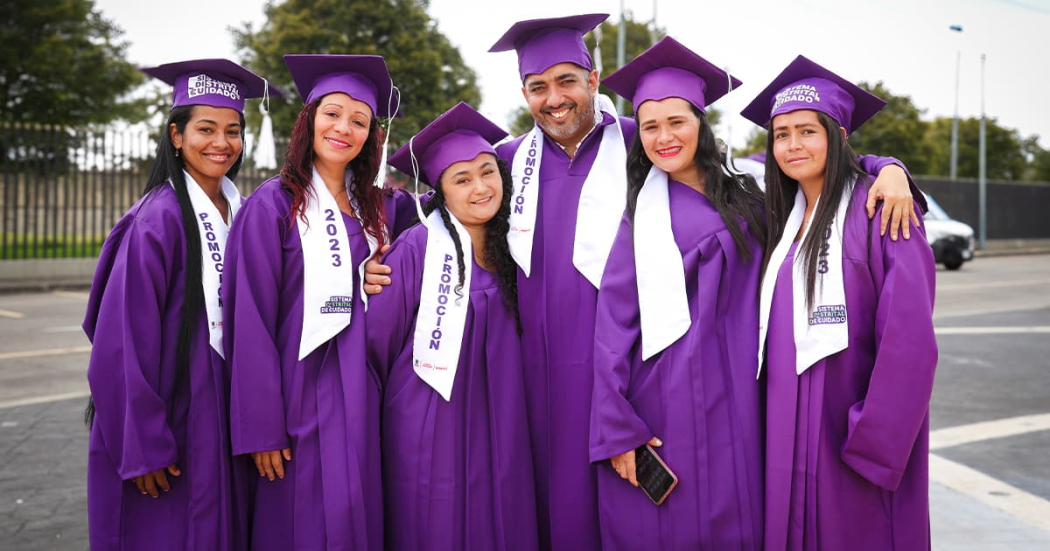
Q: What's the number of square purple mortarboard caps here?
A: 6